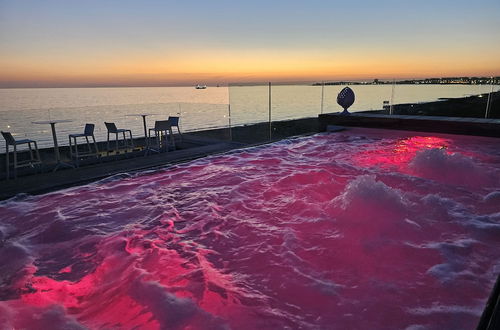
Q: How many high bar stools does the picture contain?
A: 5